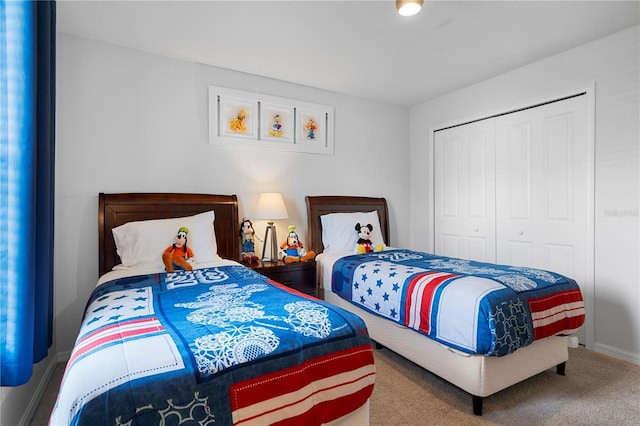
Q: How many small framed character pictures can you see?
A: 3